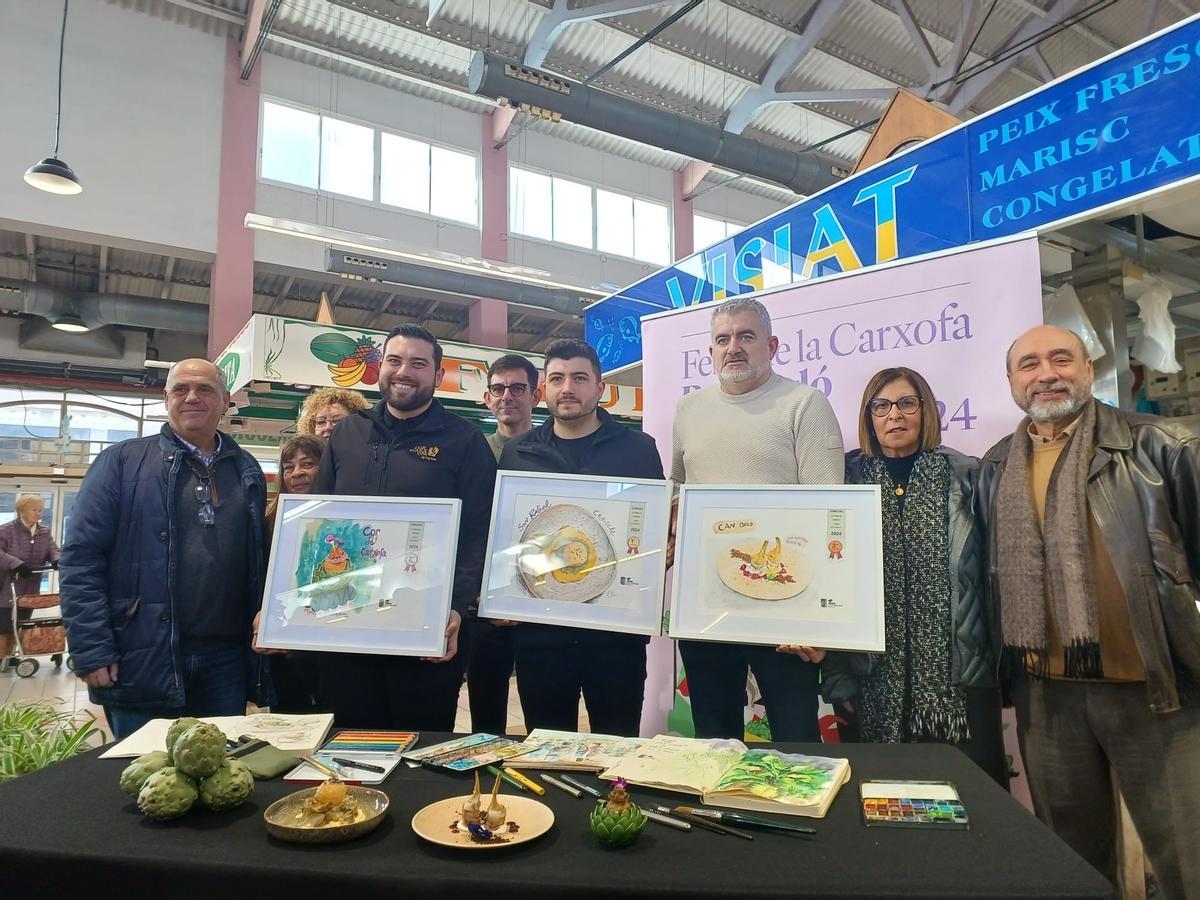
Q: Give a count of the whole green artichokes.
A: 5